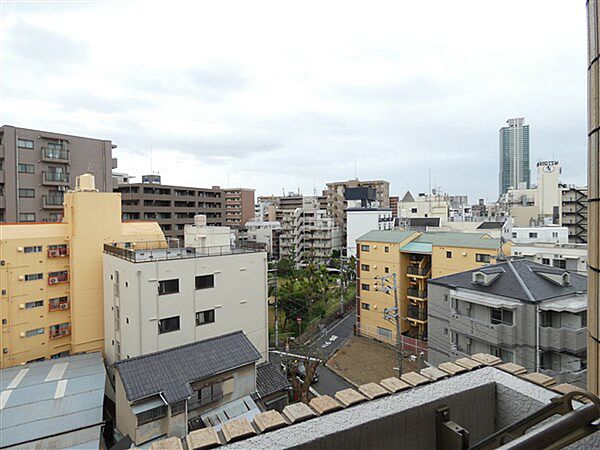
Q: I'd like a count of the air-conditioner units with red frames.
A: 4